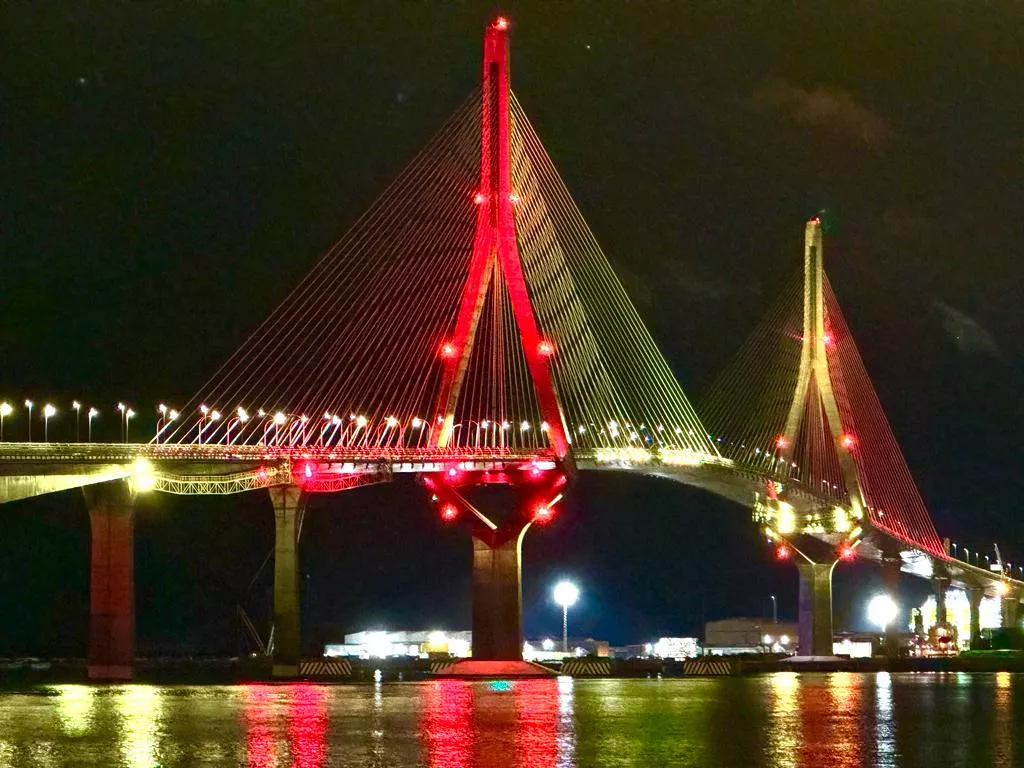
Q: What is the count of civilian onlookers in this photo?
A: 0